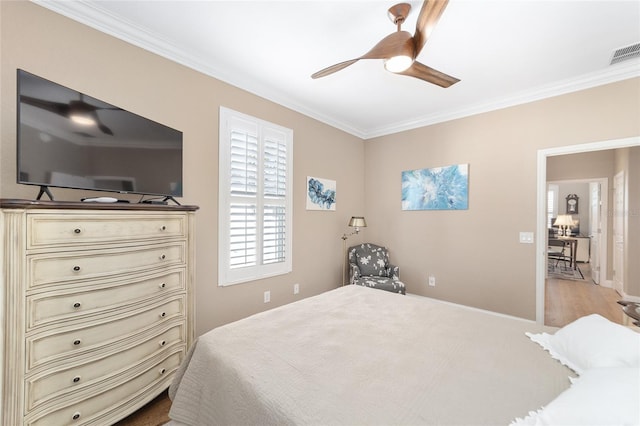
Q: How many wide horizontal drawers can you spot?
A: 6